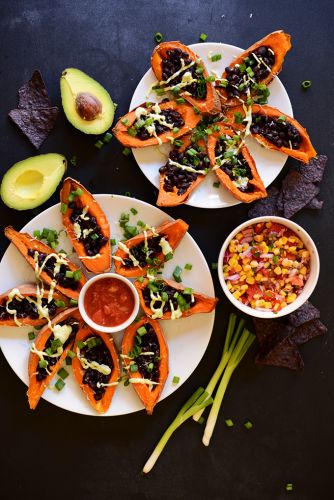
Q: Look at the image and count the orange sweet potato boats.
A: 14